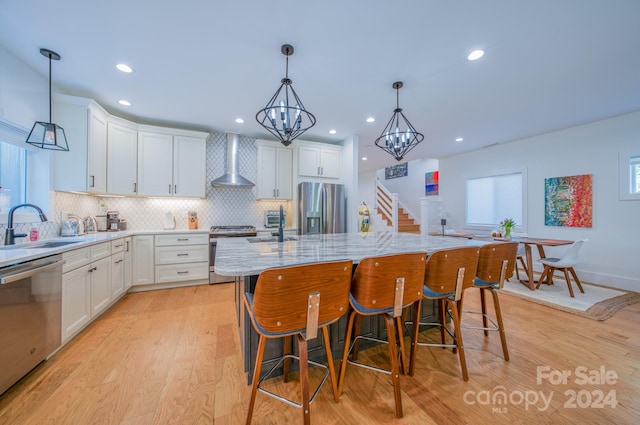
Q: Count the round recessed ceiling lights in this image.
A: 8